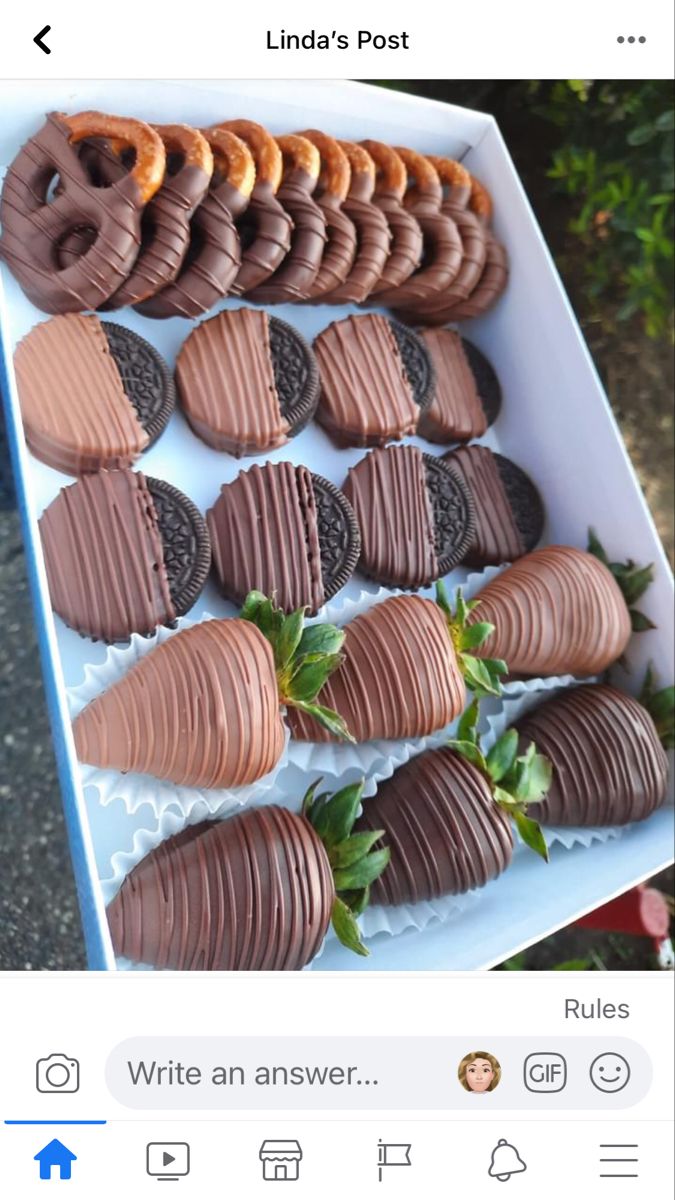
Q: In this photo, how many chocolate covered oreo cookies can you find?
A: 8